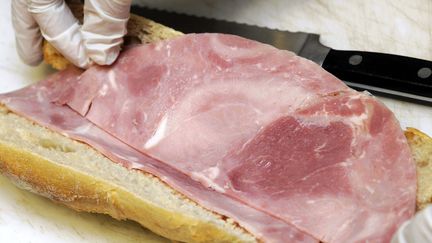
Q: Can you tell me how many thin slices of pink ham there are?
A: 2